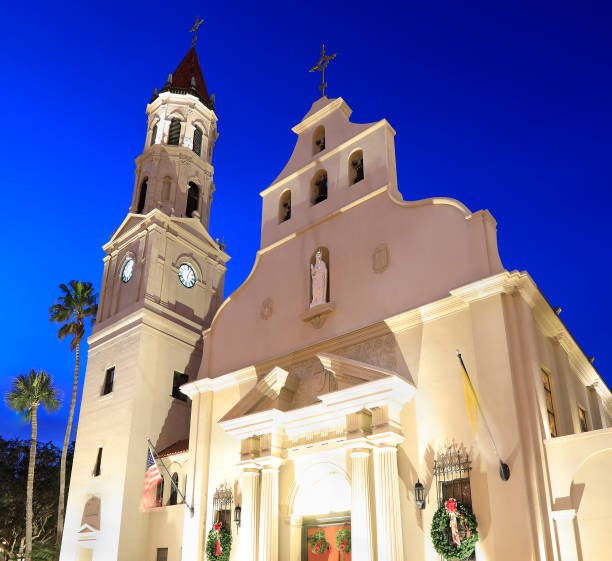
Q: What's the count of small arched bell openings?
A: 4